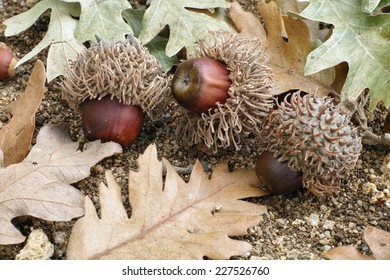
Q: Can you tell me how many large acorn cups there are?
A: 3